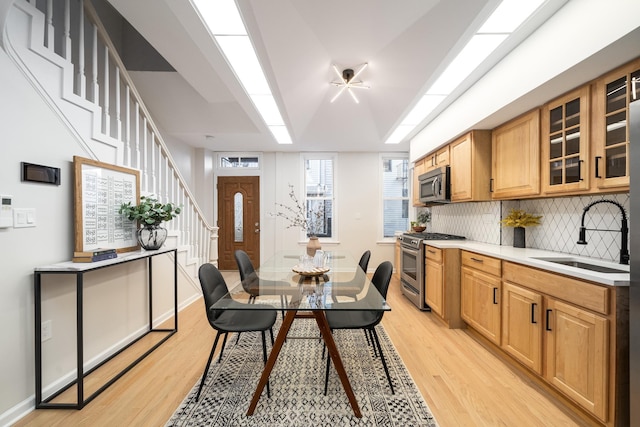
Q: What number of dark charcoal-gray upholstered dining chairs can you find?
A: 4